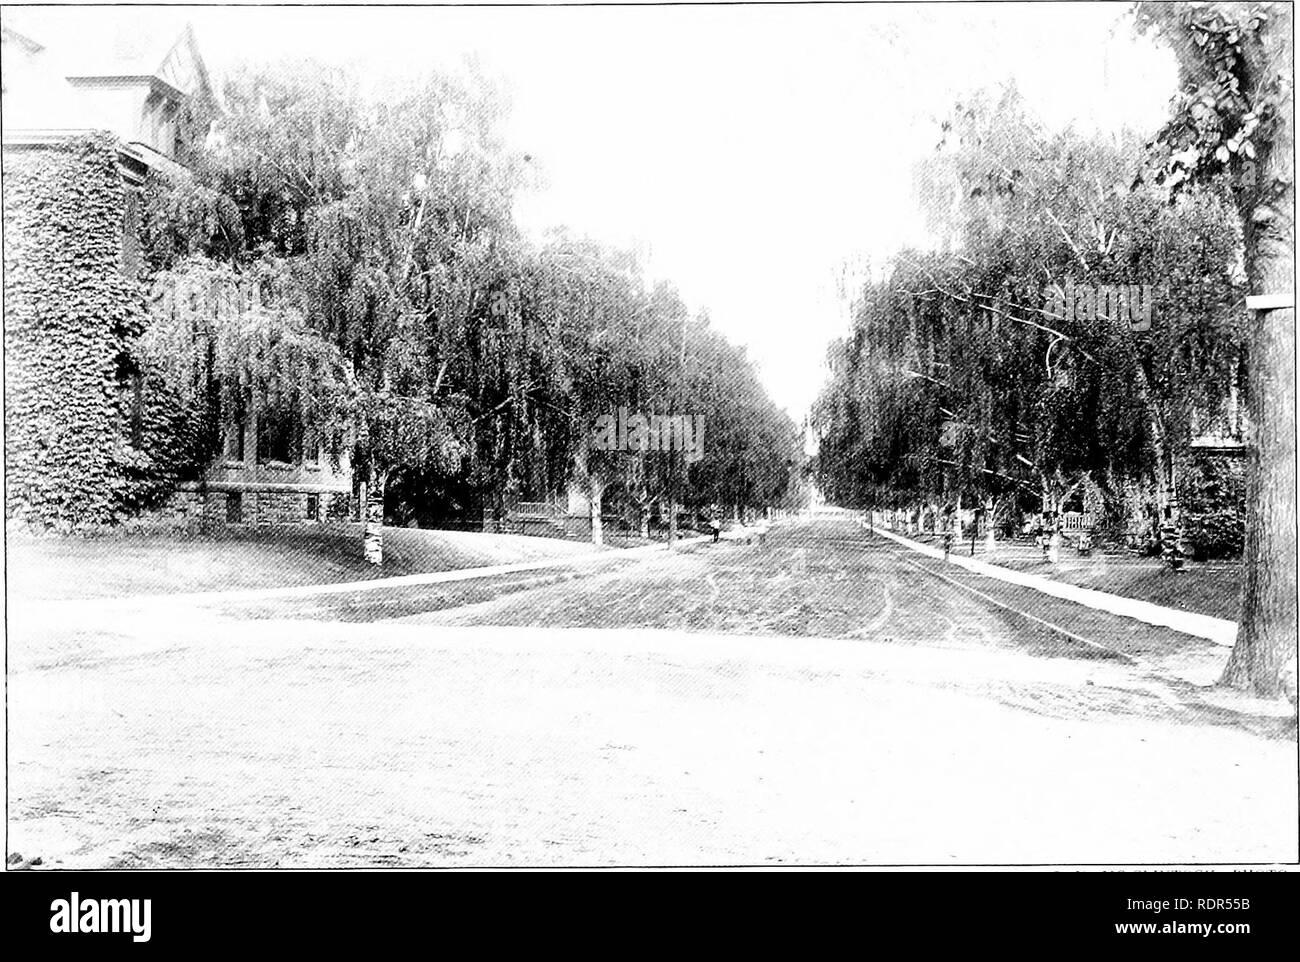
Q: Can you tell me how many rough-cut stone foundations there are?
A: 1